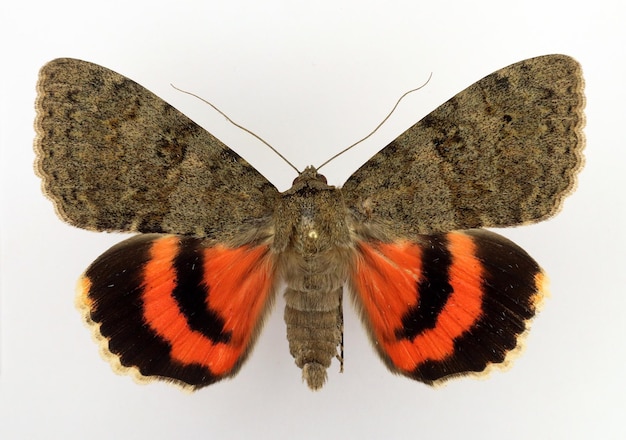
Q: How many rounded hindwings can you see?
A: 2